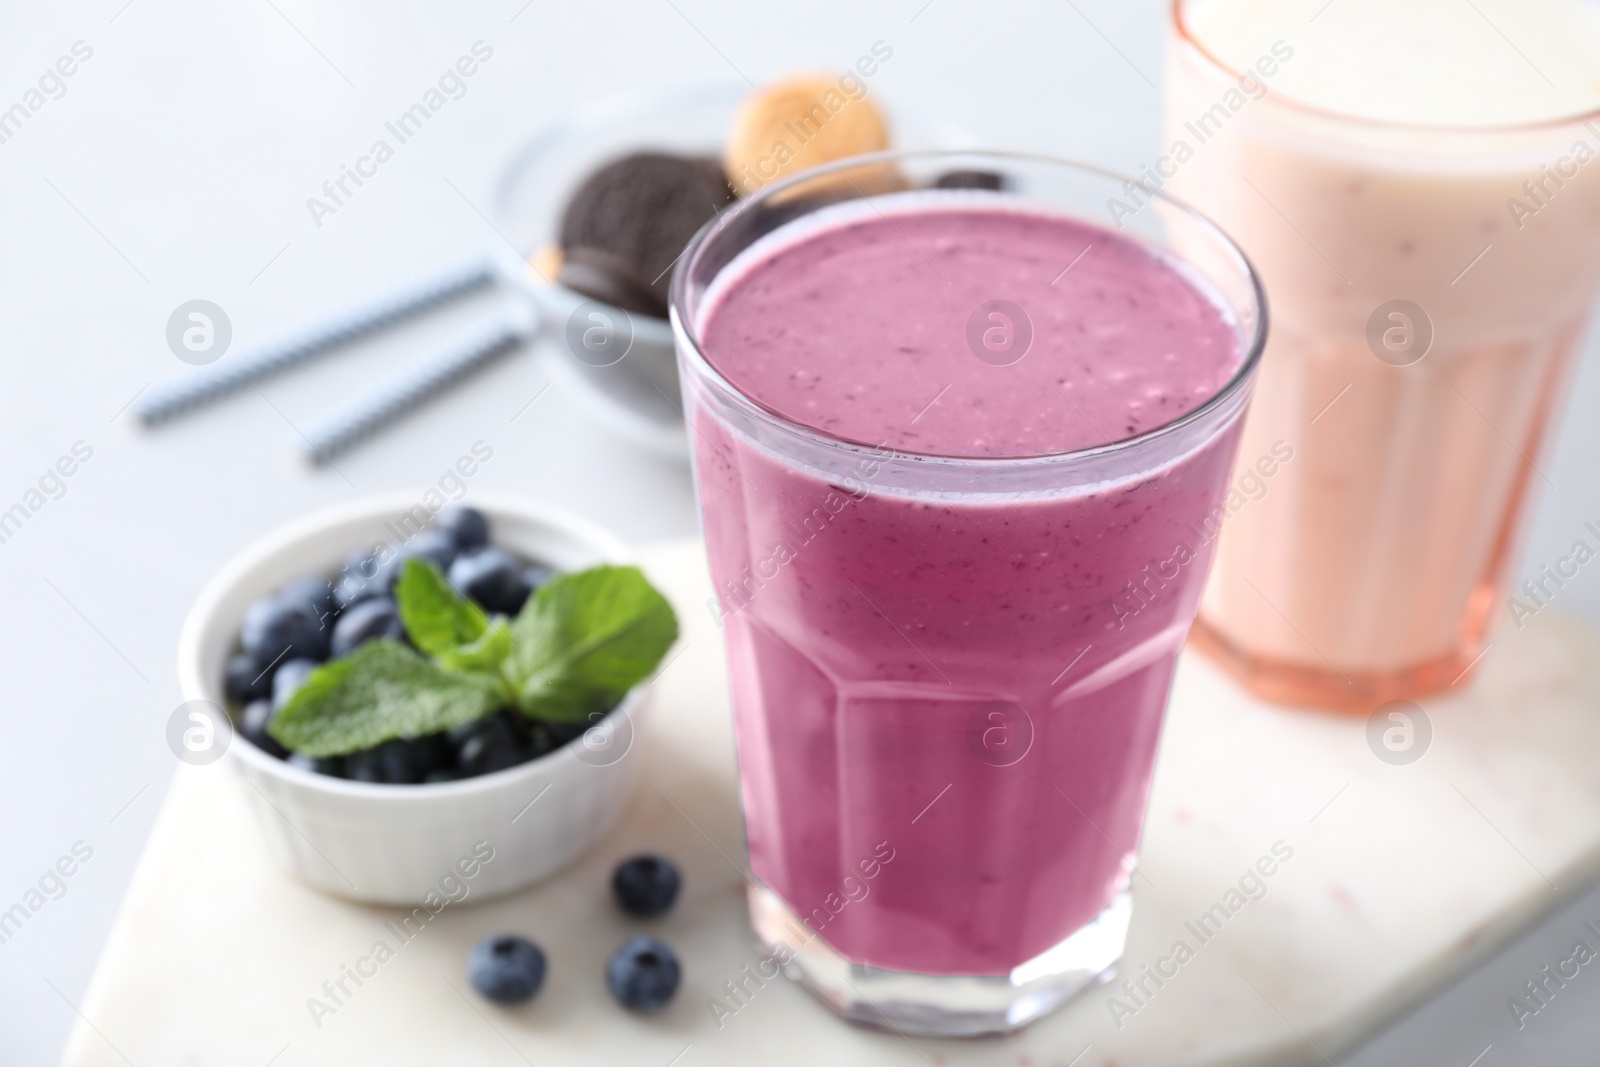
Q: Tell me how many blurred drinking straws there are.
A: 2